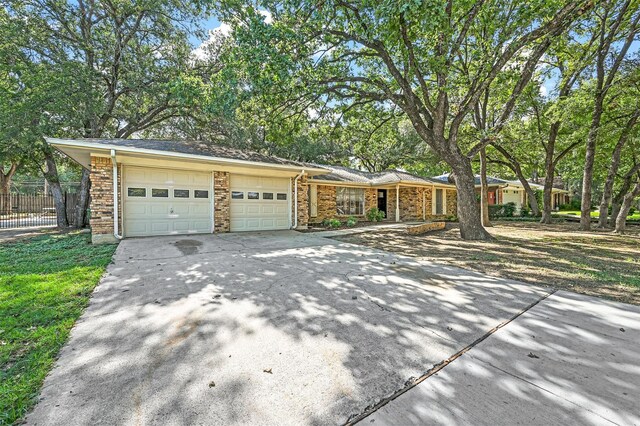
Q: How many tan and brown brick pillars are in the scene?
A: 3